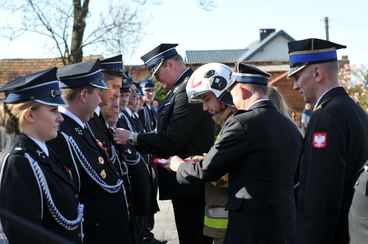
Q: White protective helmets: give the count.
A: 1